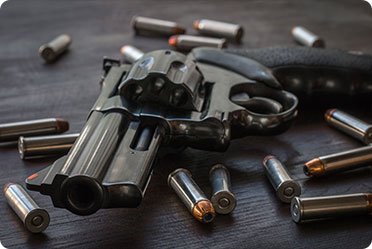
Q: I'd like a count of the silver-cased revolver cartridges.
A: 15